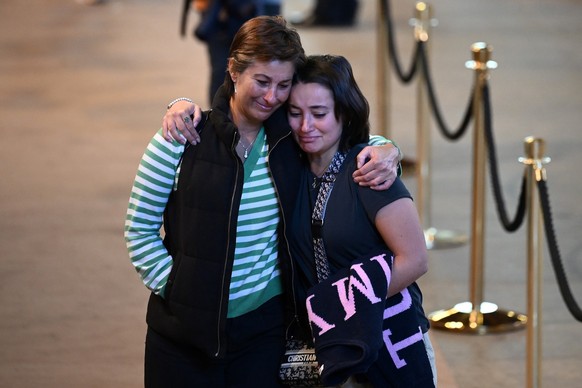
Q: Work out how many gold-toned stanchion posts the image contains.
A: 4